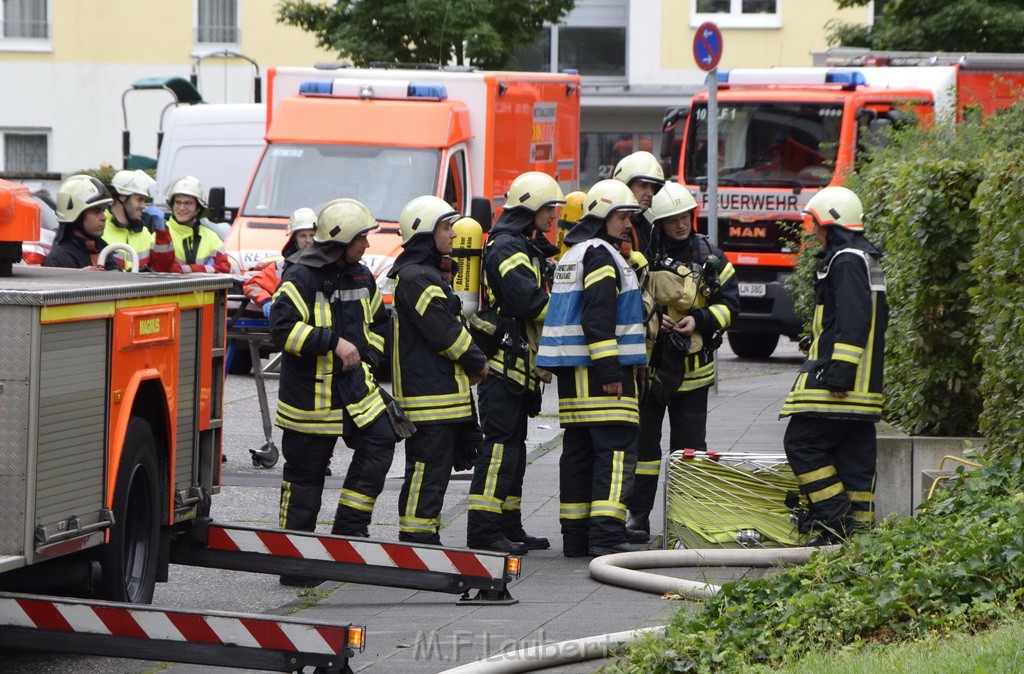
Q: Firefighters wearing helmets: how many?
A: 11